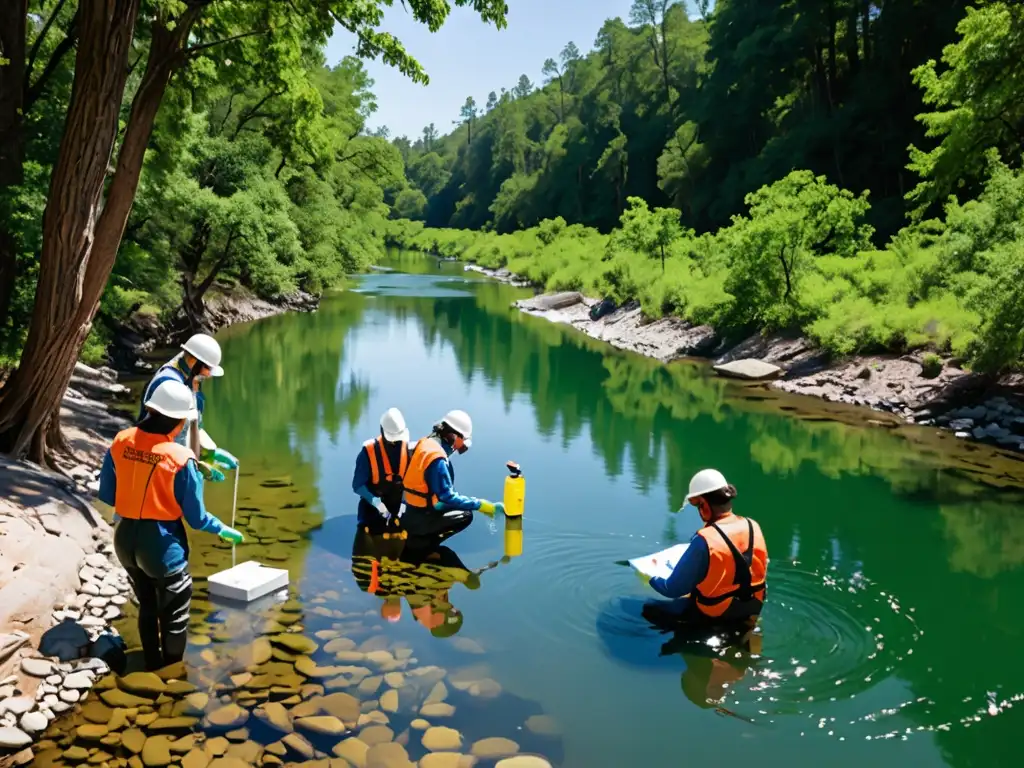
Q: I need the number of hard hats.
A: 5